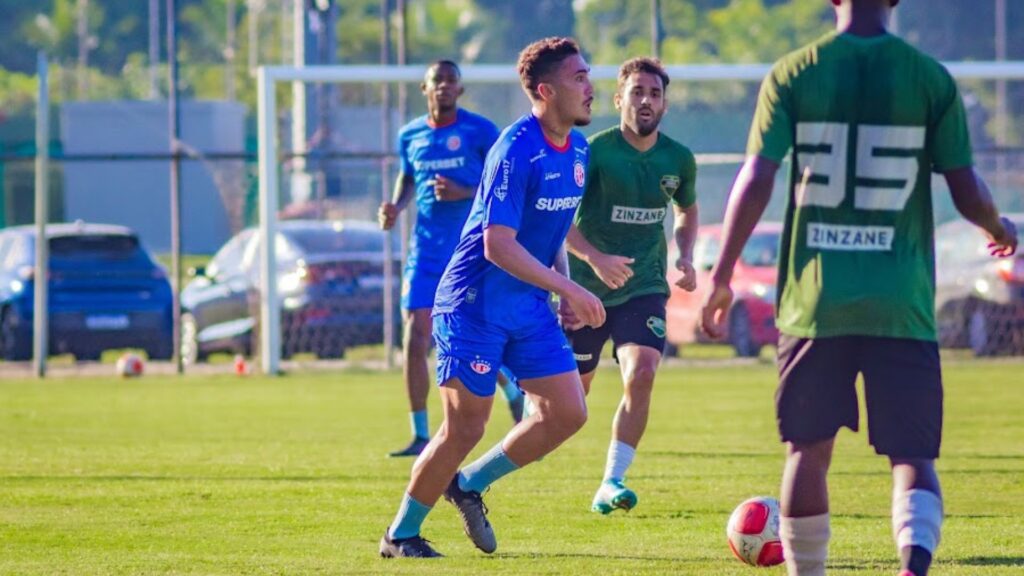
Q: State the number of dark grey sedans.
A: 1